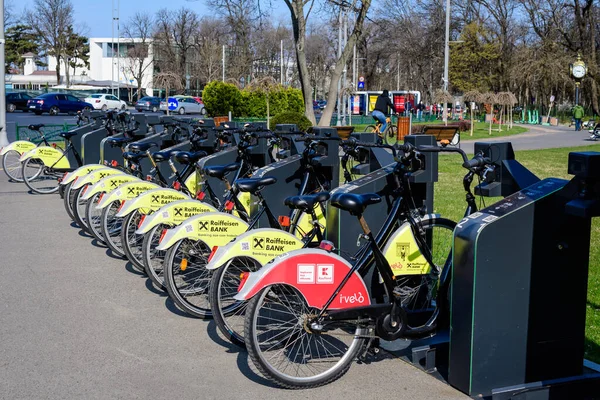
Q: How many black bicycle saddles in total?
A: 11